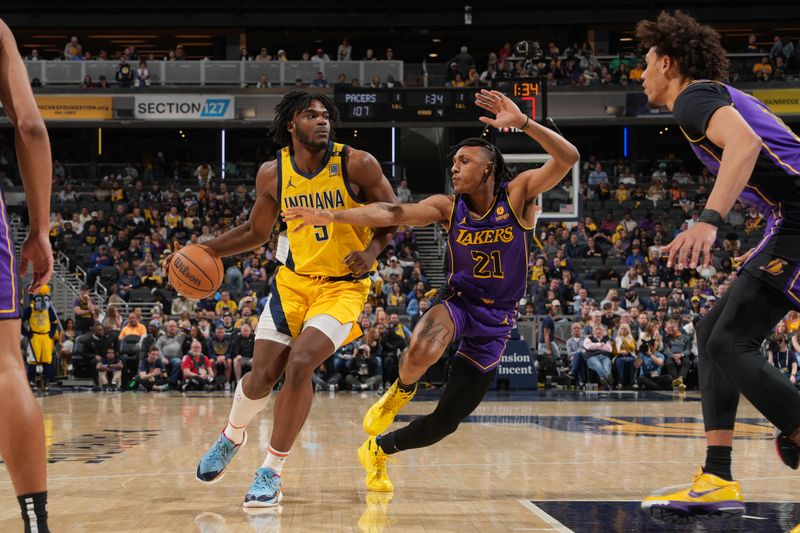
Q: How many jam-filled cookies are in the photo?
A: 0